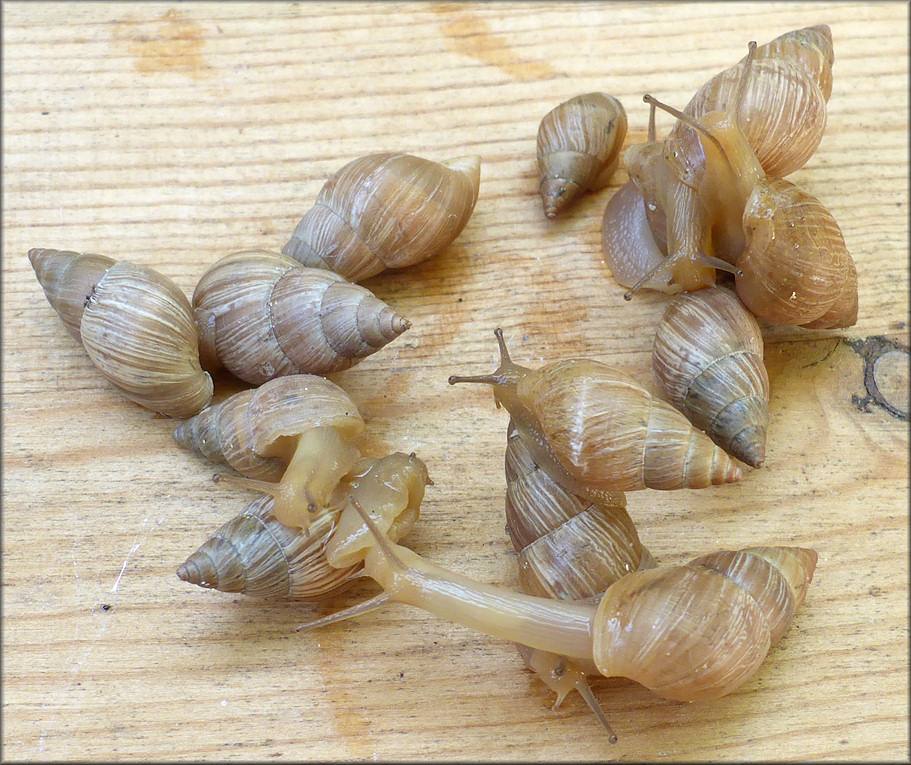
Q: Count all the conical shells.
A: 12